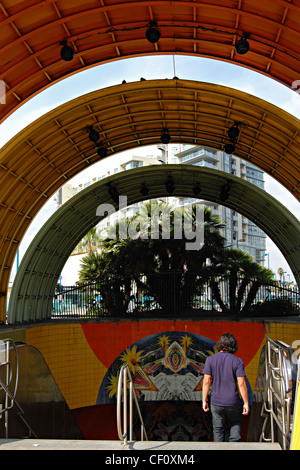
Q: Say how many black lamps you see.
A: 13